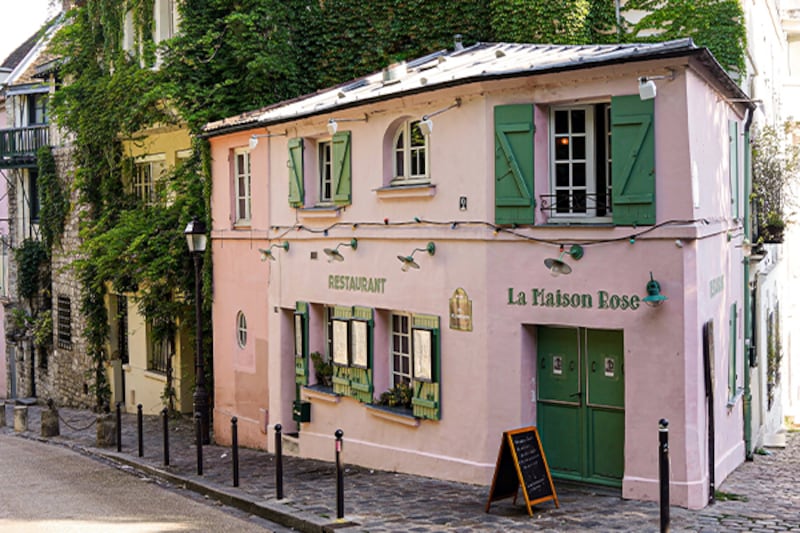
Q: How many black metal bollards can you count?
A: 8